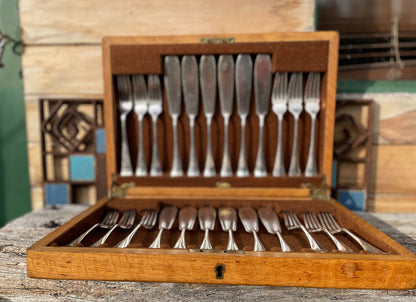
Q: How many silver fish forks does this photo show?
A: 12